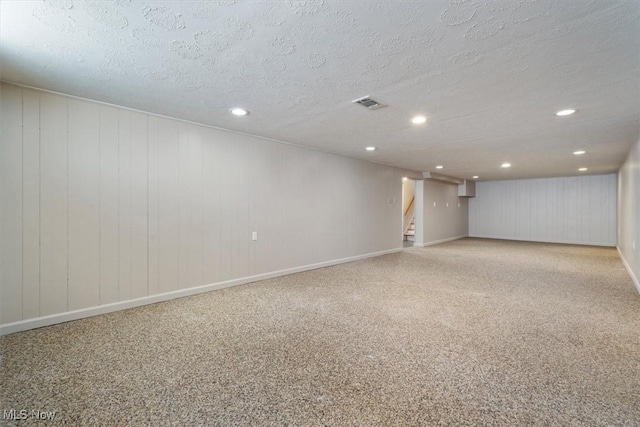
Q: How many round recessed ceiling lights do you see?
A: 9